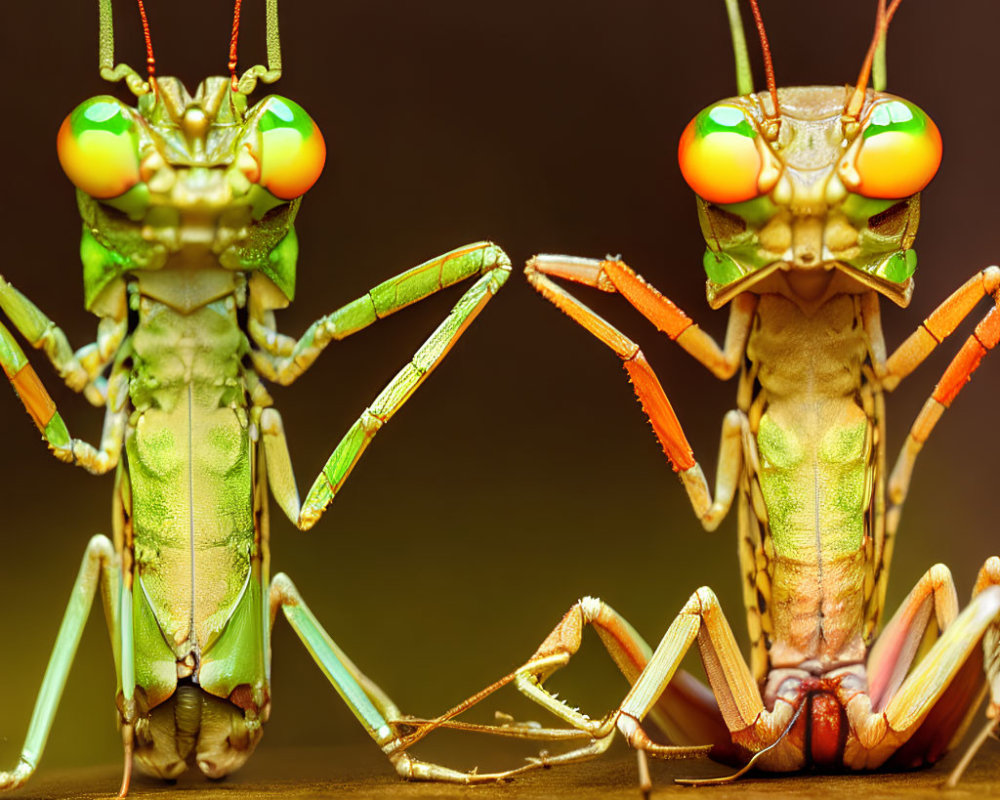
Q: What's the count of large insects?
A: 2